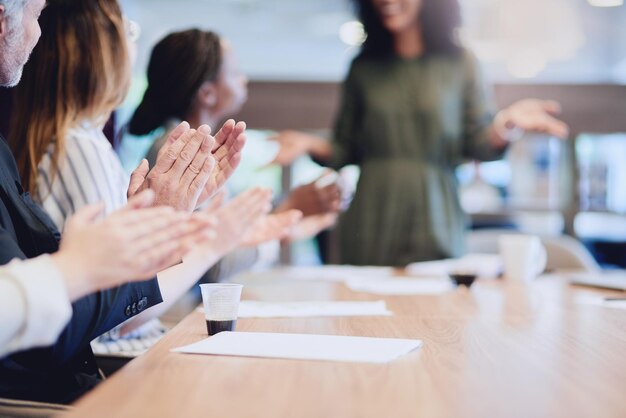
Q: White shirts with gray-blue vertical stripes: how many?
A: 1